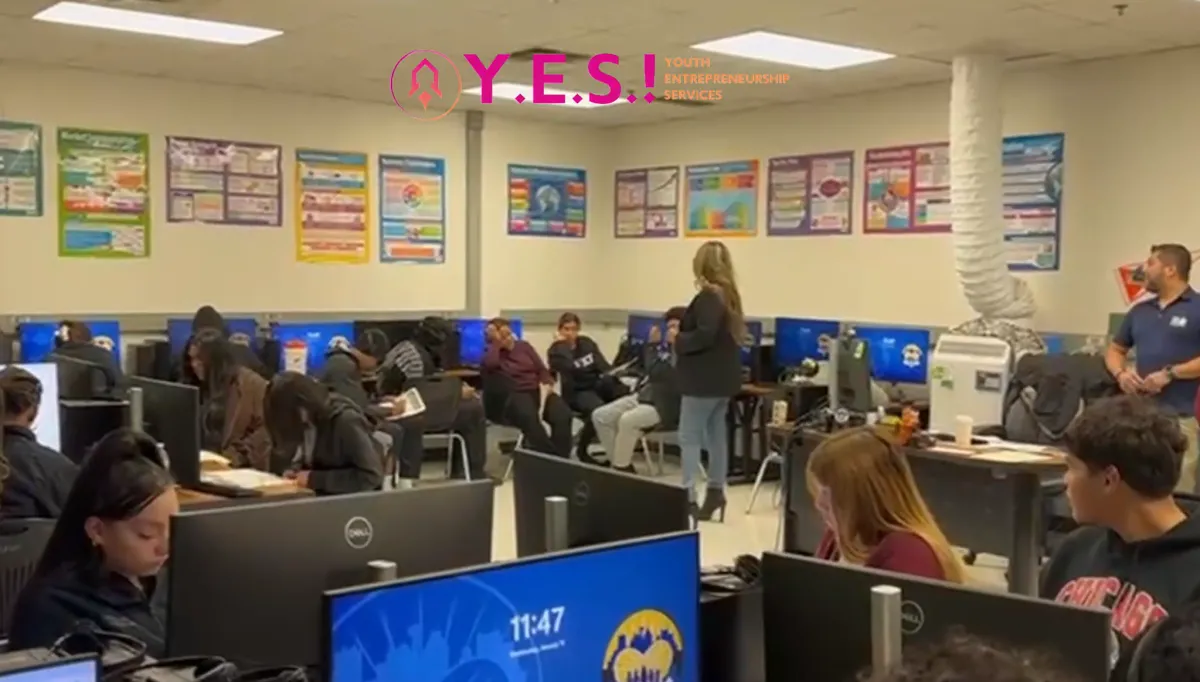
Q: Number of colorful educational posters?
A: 11